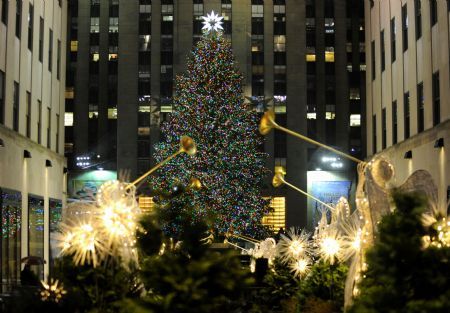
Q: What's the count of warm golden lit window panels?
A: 2